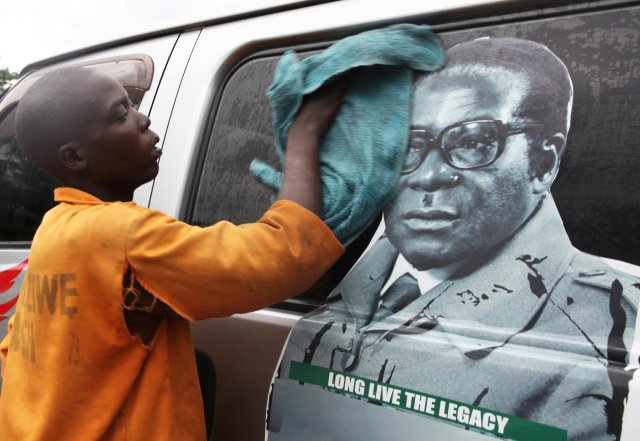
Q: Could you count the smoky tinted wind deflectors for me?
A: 1